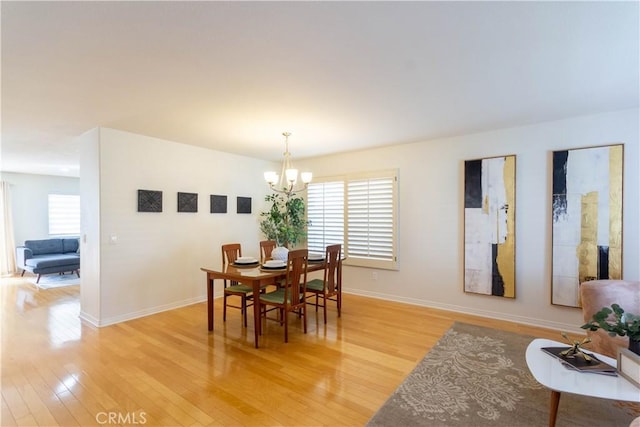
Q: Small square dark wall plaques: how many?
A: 4